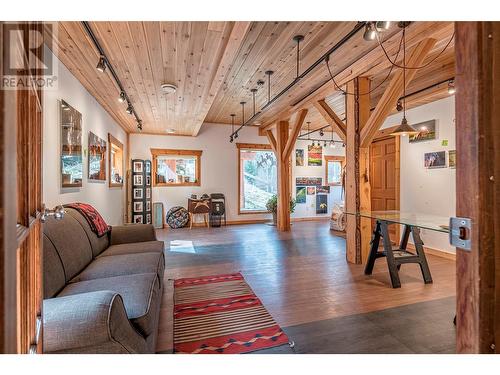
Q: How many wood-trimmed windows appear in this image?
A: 4